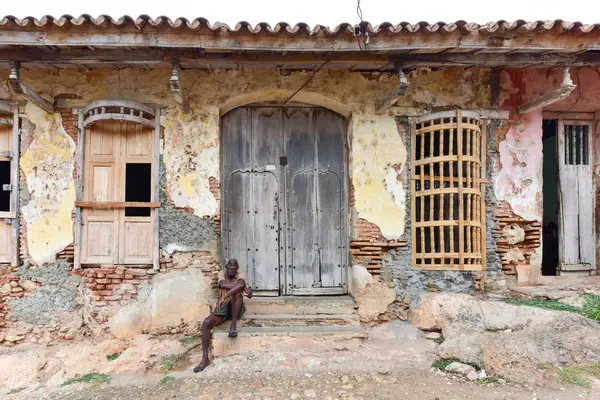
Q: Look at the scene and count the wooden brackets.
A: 4